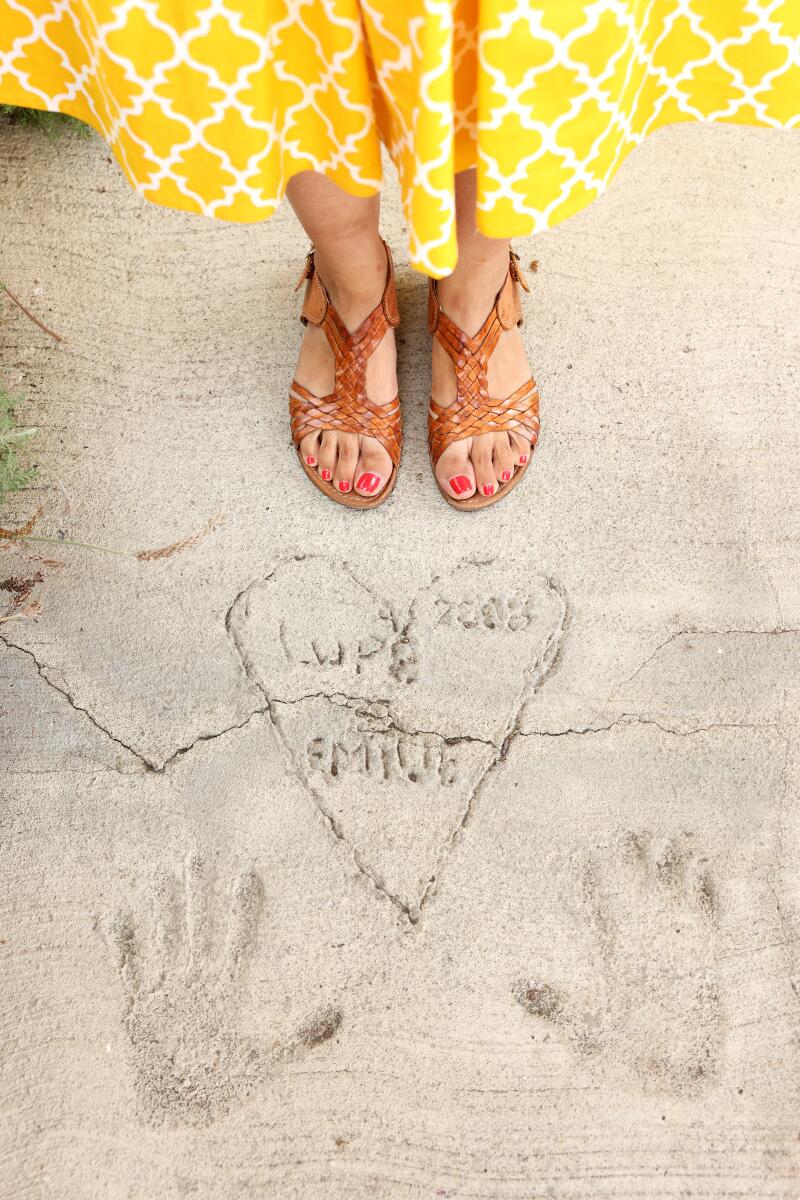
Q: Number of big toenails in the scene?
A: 2